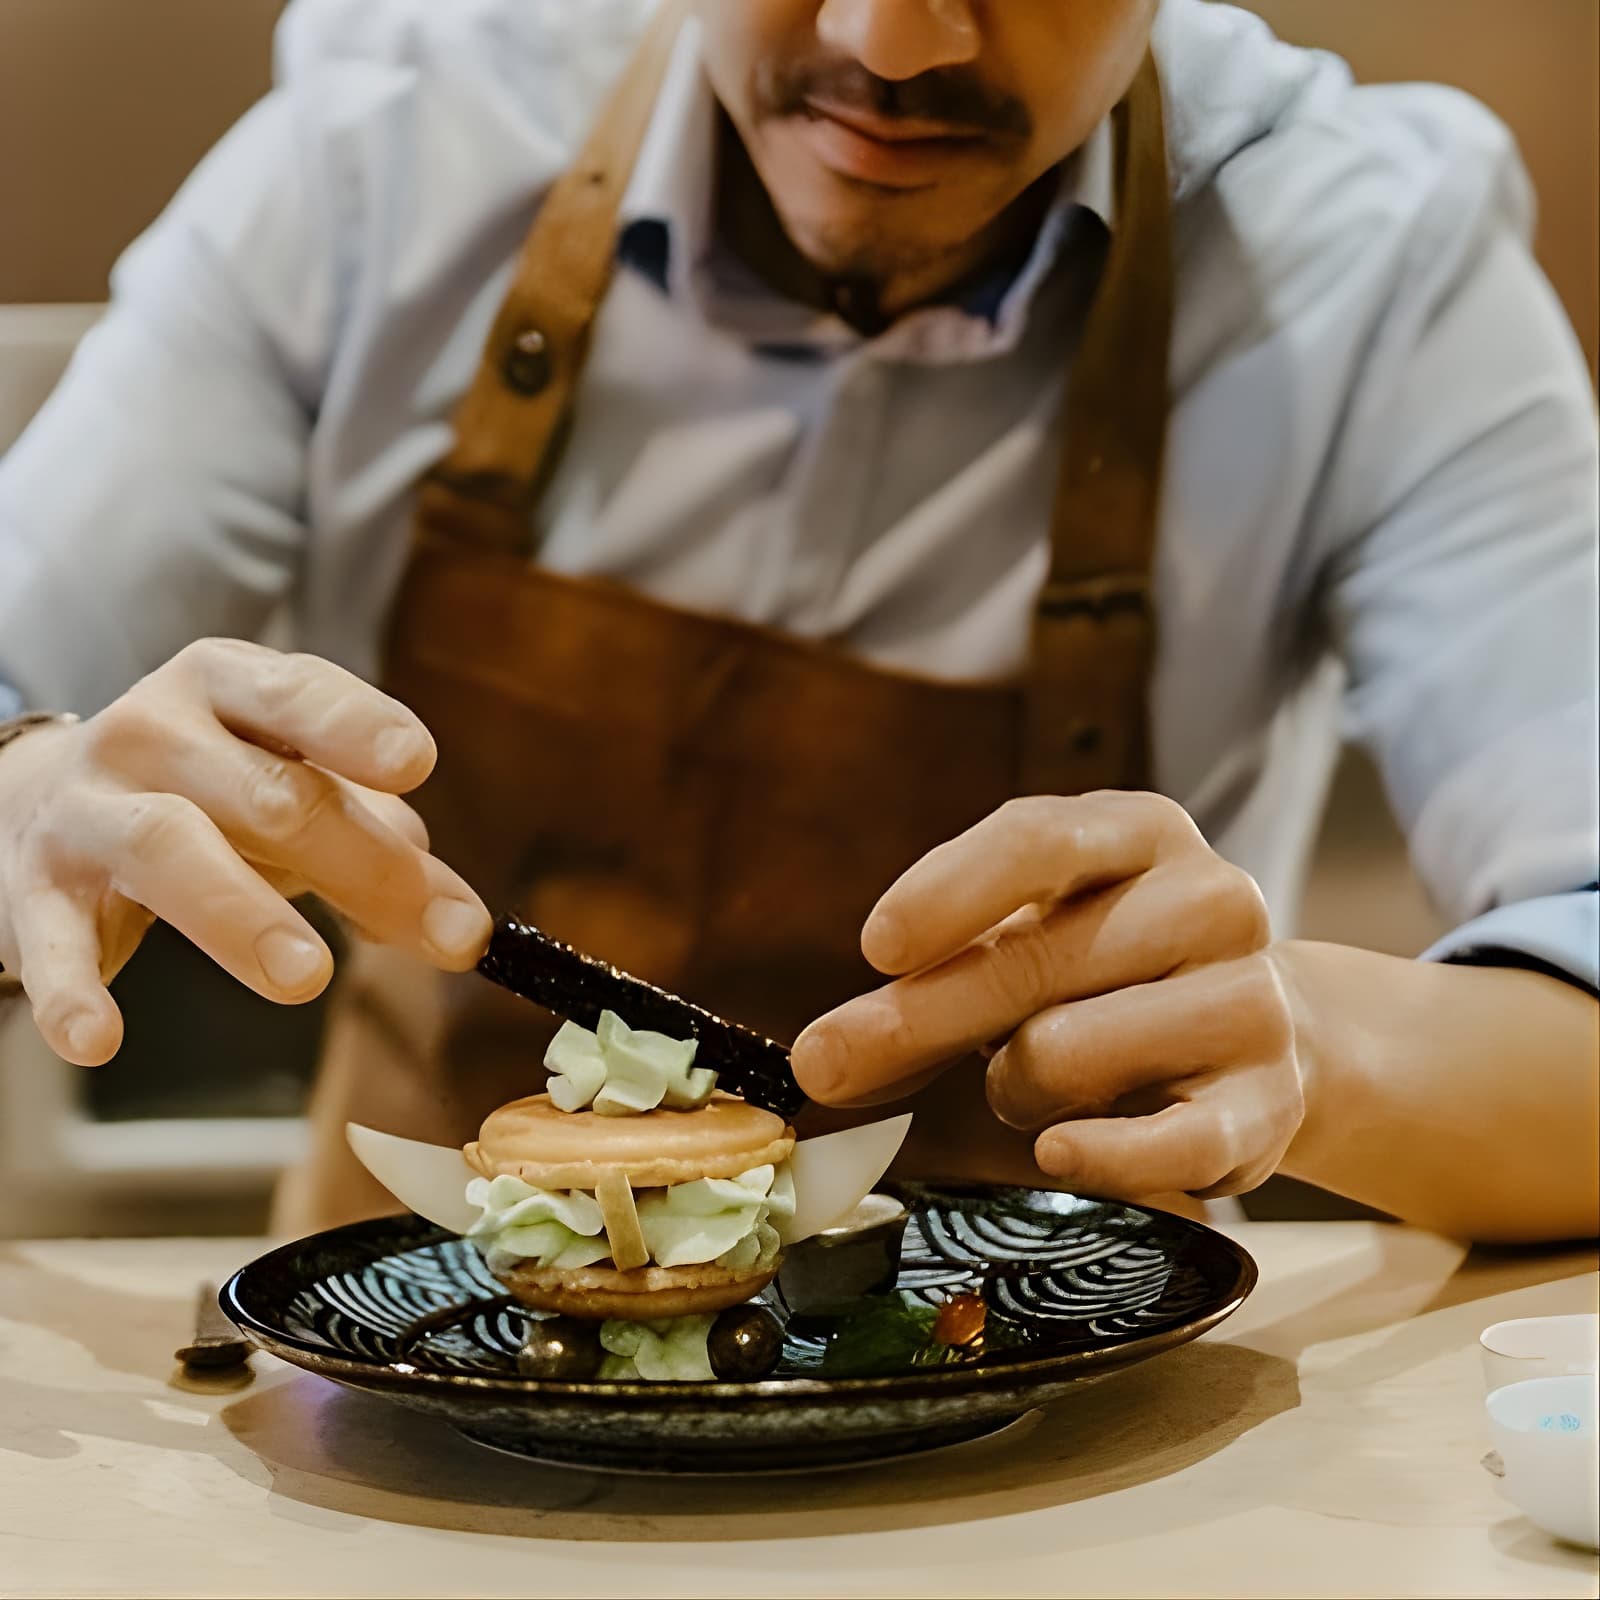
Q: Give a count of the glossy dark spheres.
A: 2